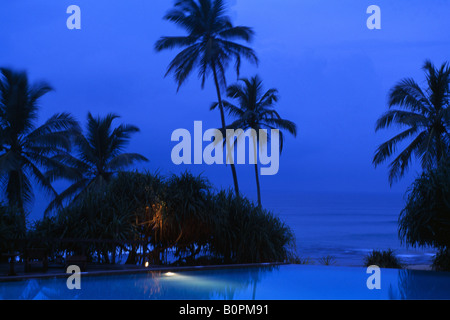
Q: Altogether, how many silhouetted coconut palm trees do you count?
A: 5